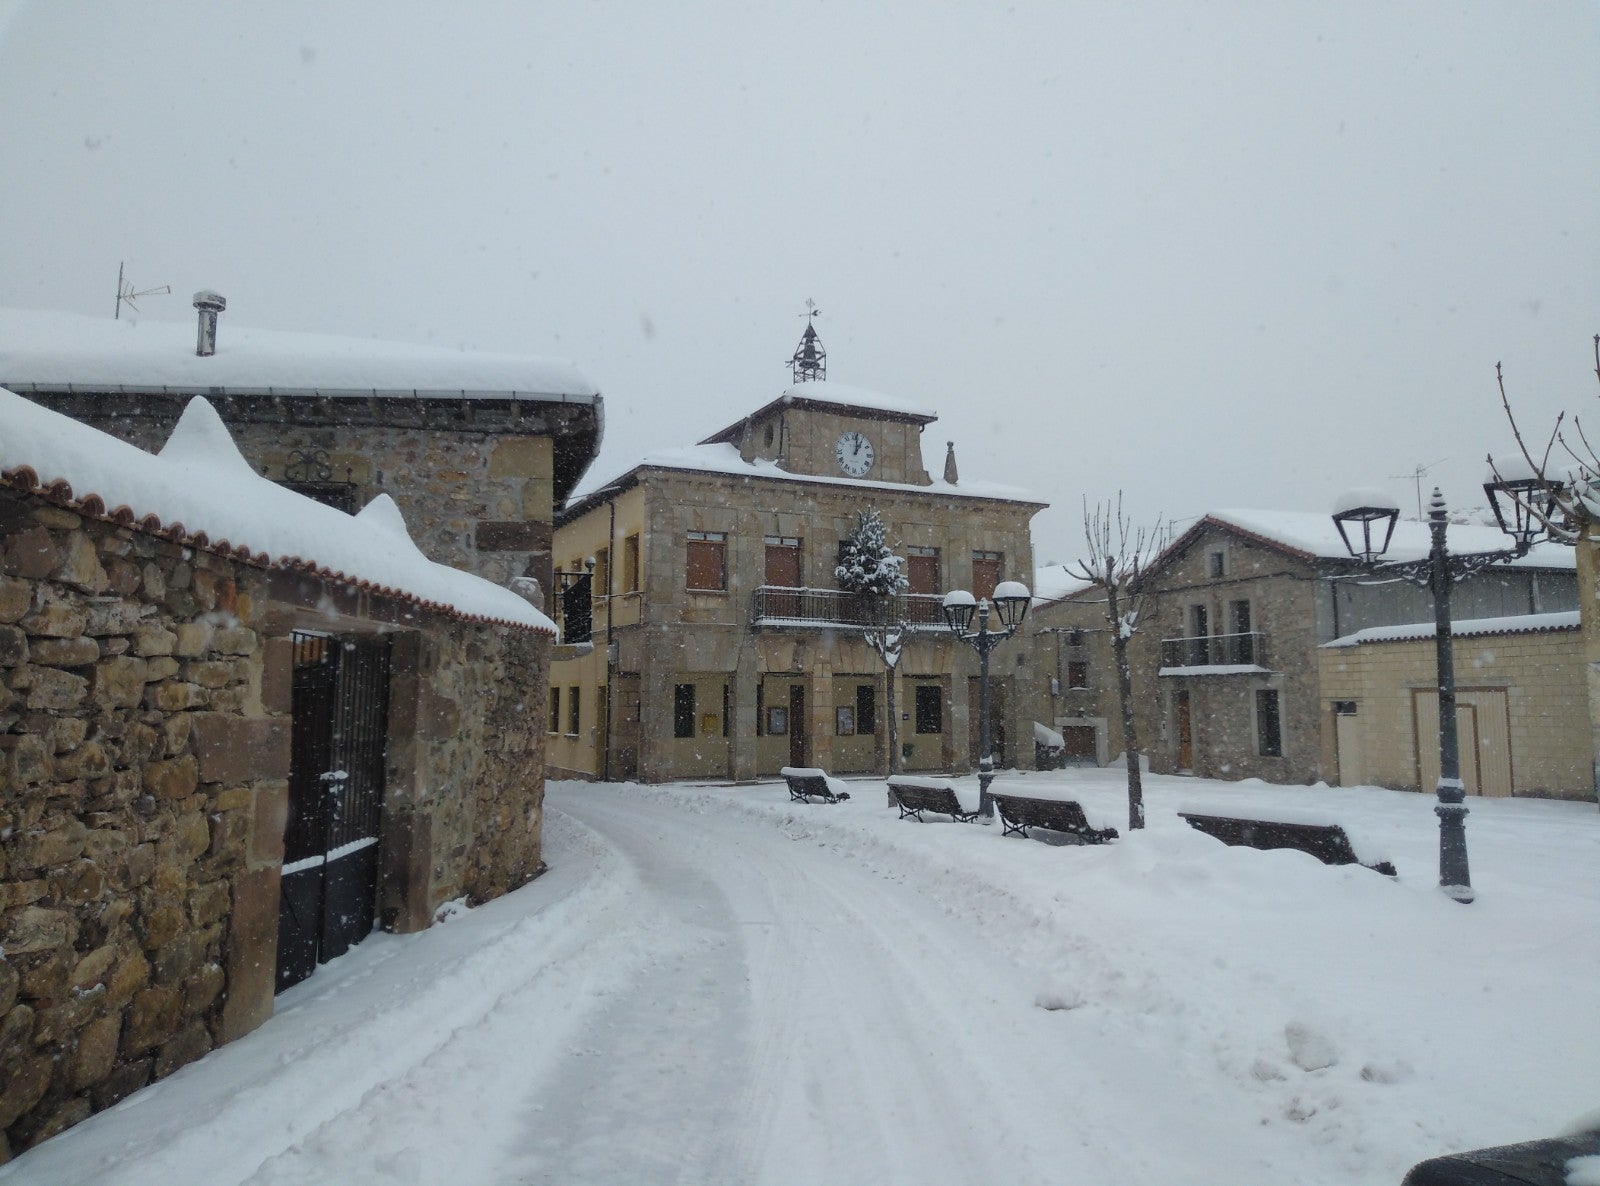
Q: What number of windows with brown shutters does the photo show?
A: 4